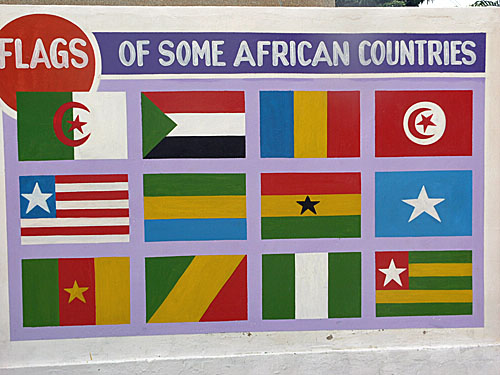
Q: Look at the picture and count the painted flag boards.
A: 12